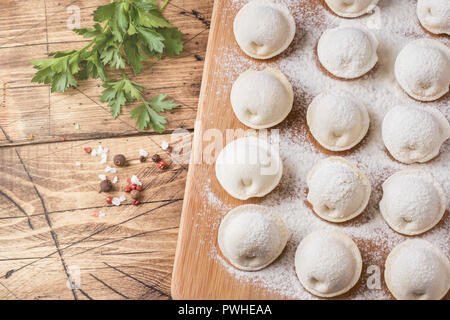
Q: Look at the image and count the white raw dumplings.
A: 14